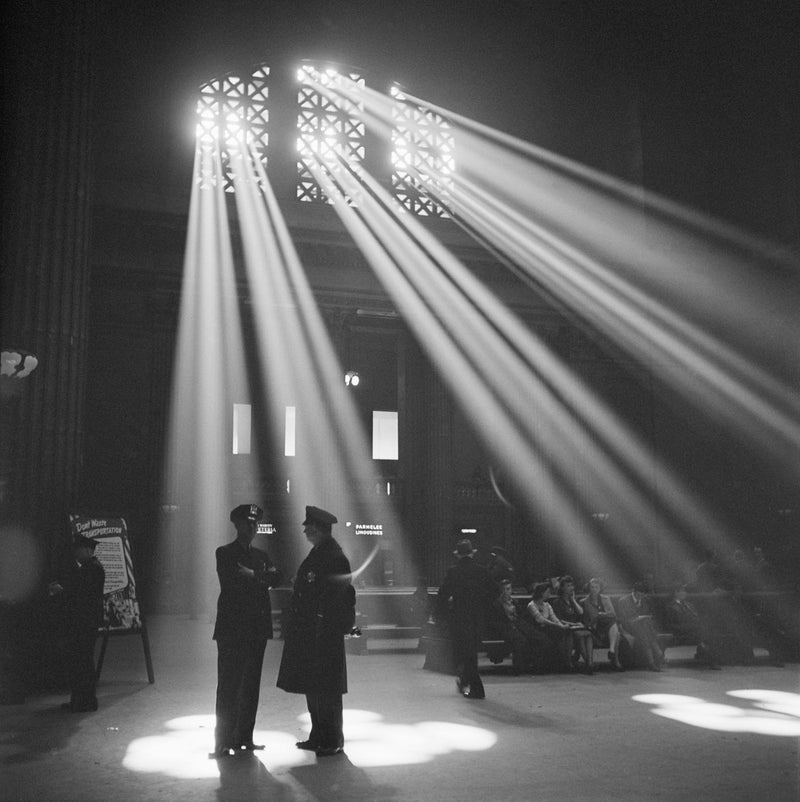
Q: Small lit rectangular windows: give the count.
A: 3